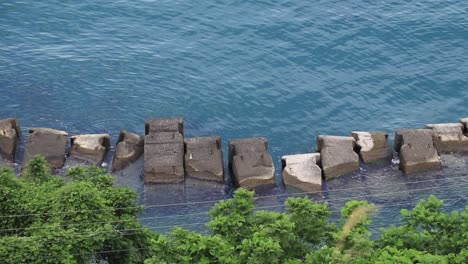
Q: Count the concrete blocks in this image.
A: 13